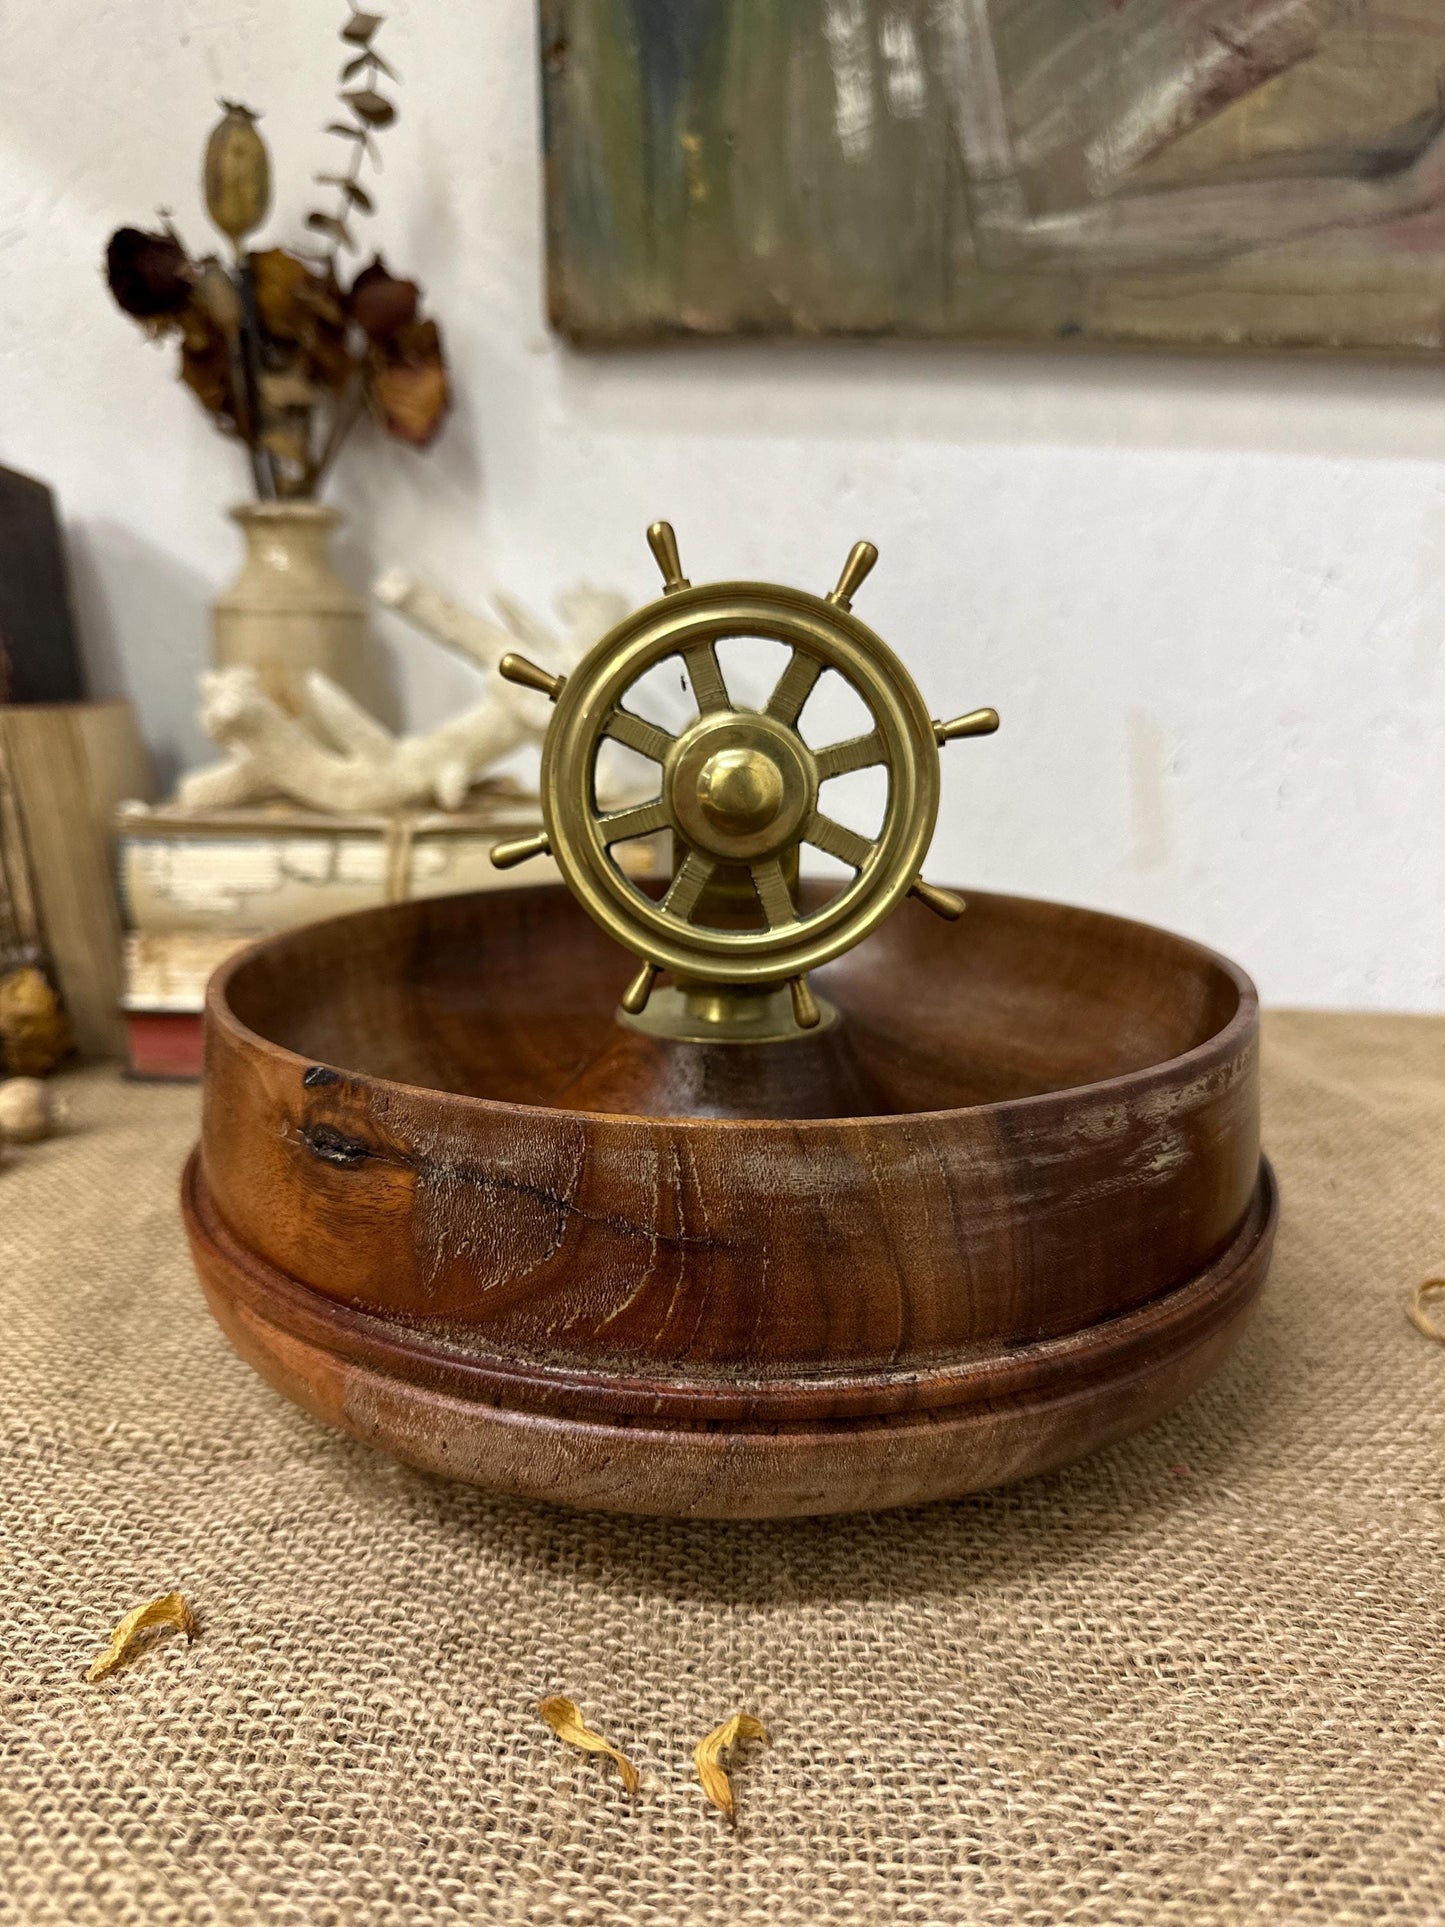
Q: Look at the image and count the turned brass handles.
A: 8